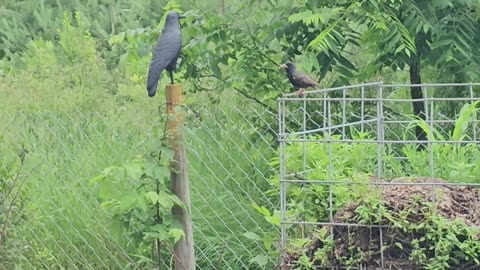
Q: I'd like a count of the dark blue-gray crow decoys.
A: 1